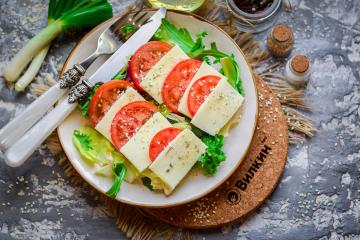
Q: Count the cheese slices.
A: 6